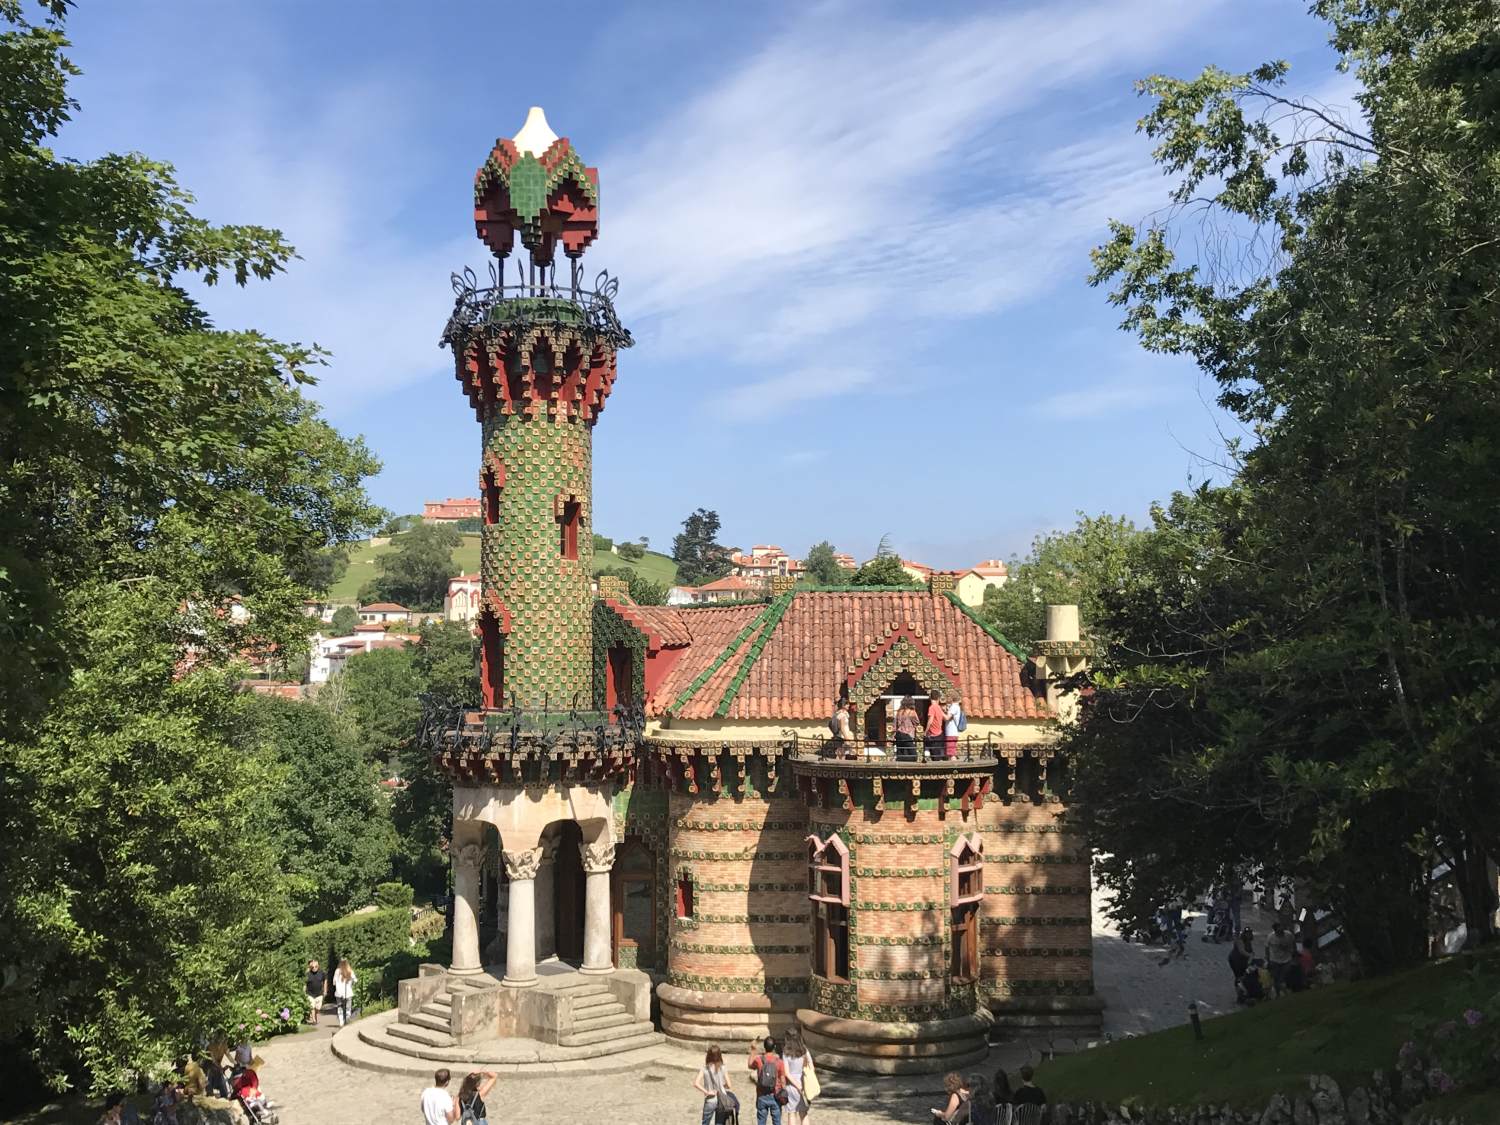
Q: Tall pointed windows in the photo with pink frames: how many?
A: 2